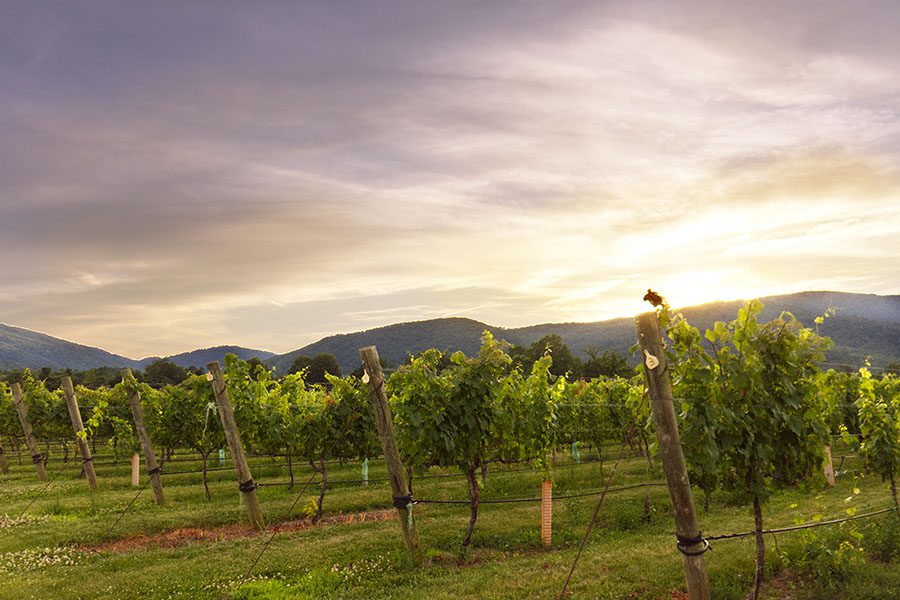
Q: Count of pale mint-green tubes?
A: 3